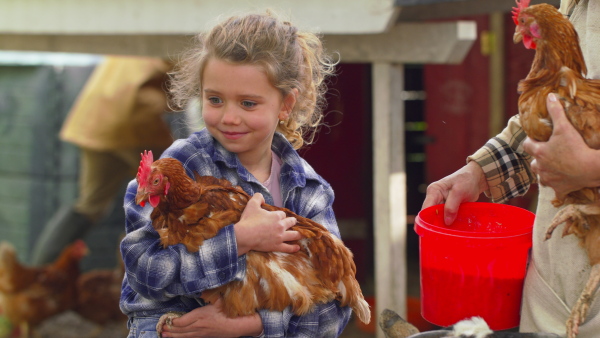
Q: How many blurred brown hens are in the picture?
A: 2